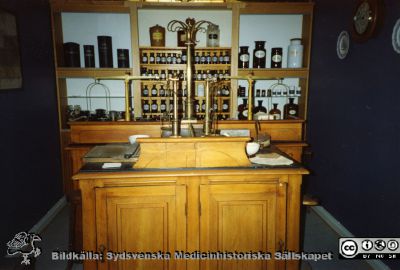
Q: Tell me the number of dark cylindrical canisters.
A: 4